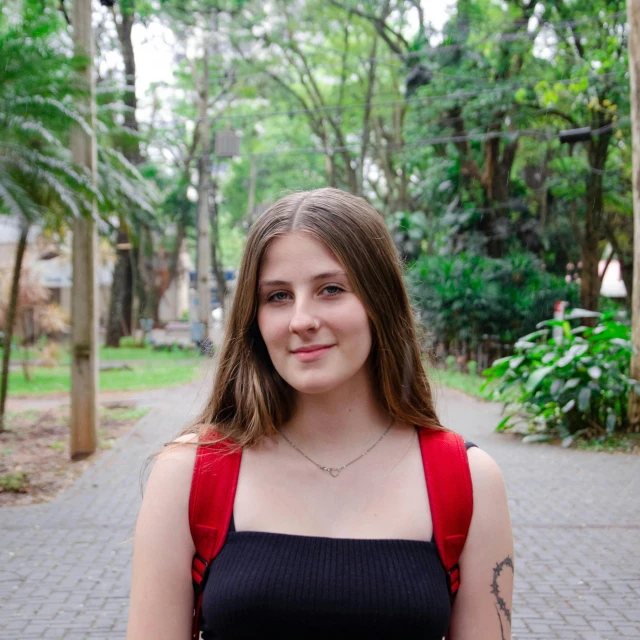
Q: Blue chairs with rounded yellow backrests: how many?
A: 0